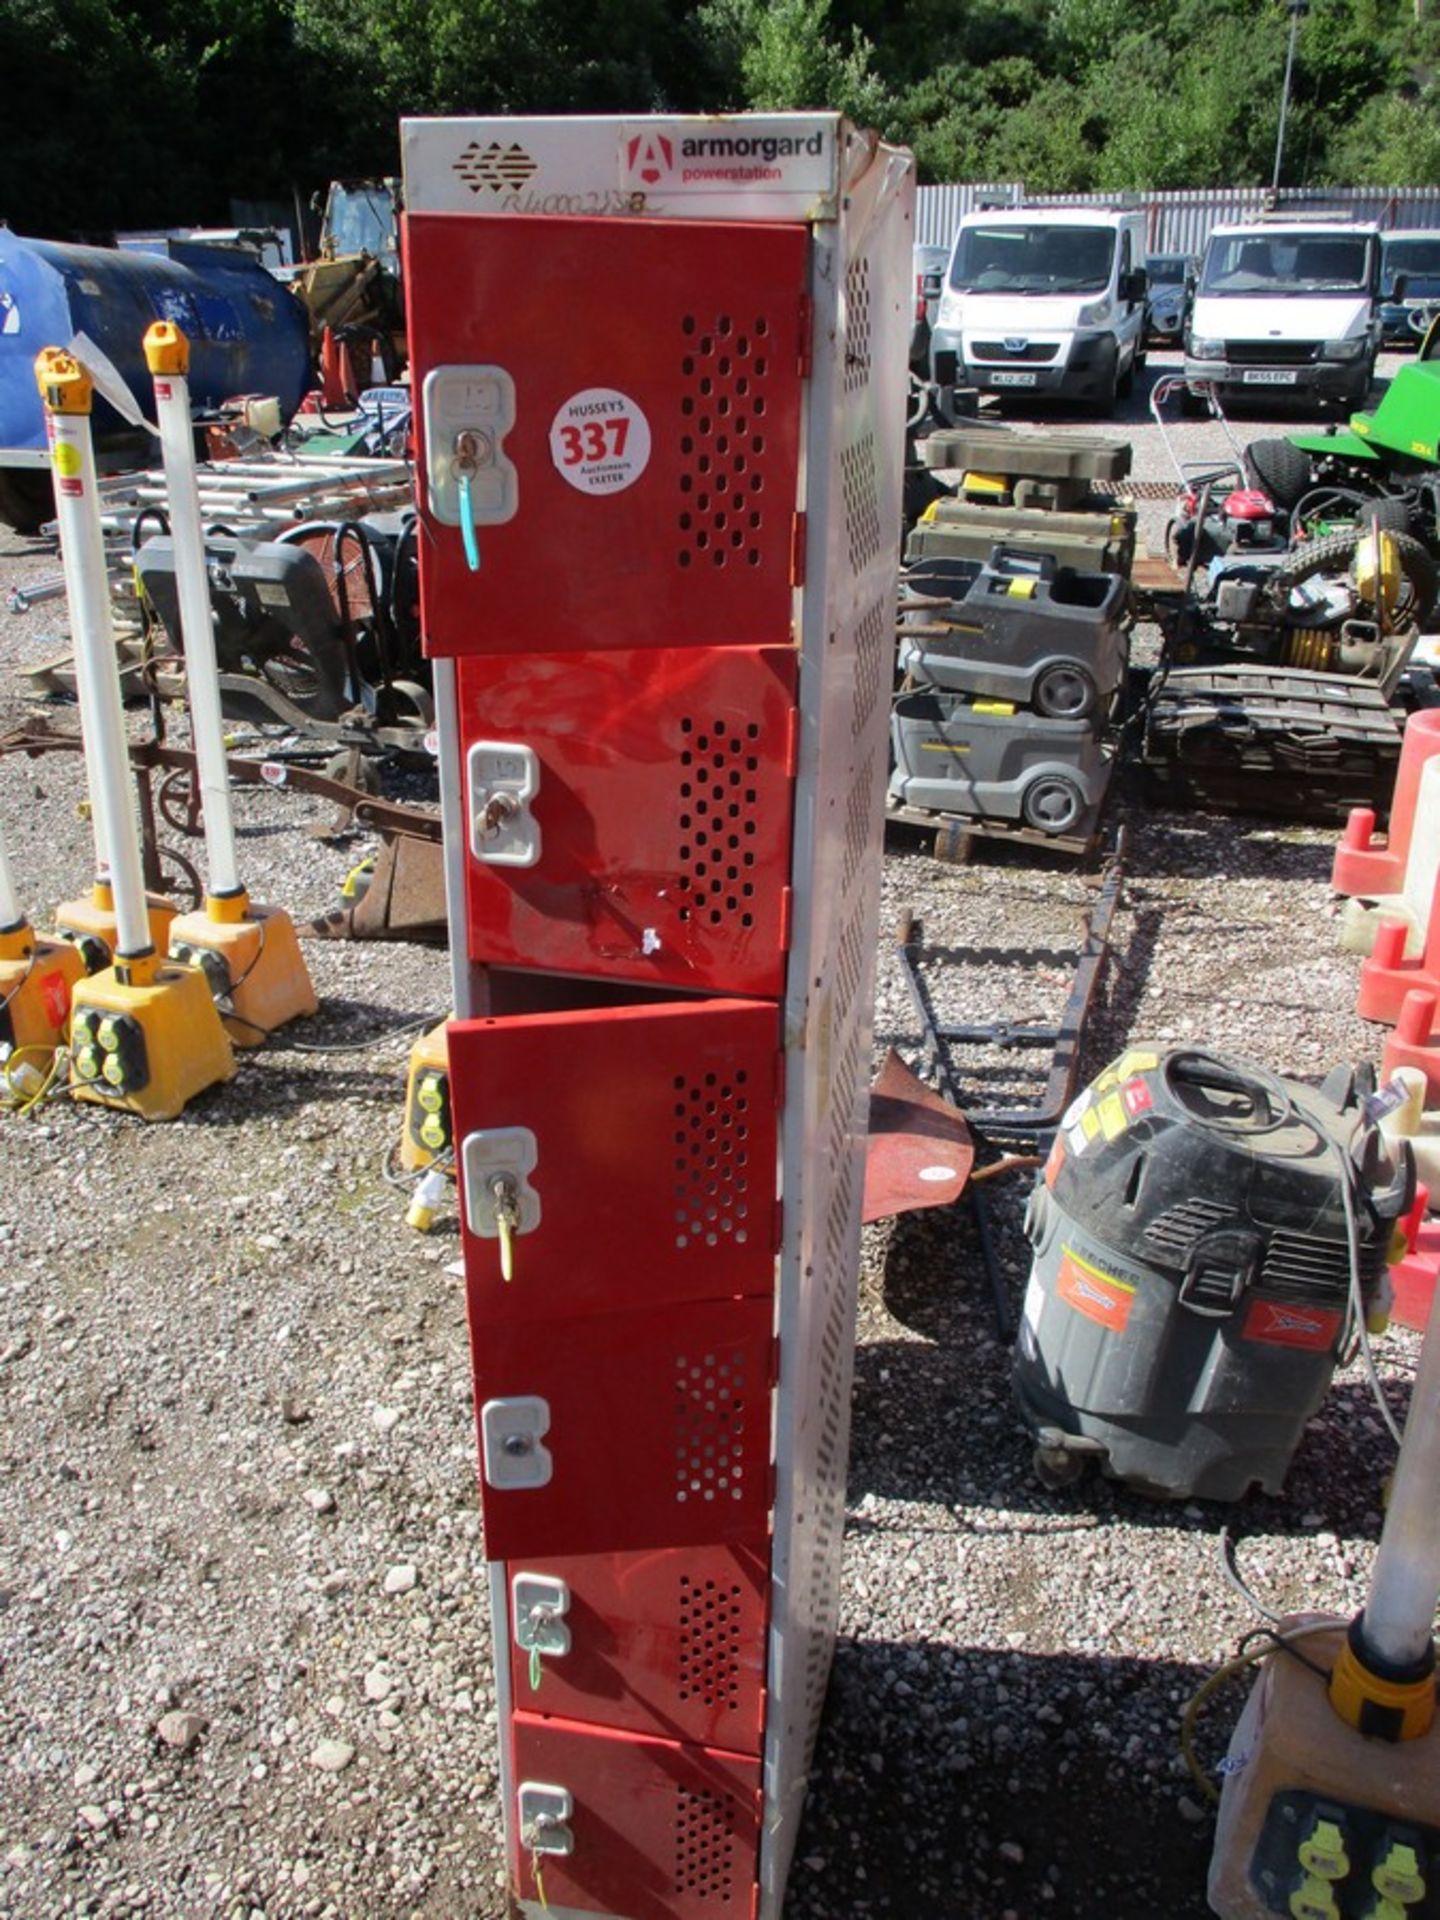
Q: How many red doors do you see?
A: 6